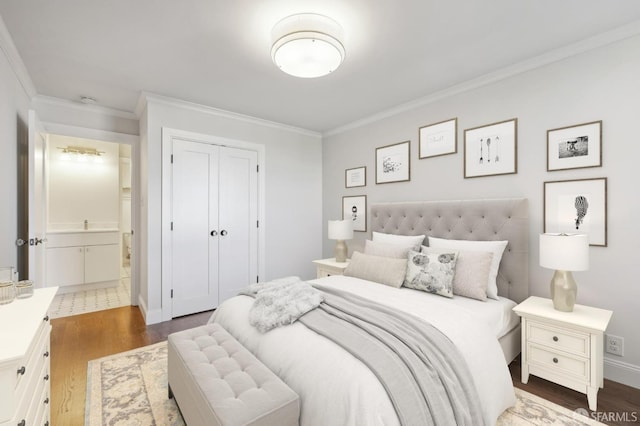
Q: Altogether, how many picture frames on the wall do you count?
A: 7